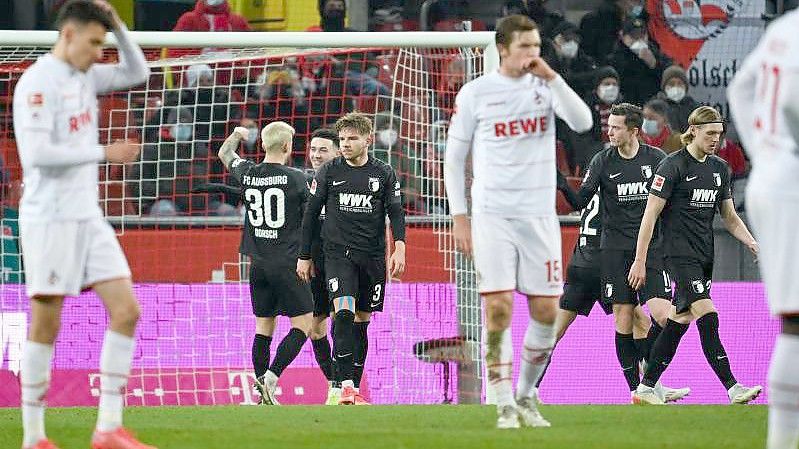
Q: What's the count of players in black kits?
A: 6